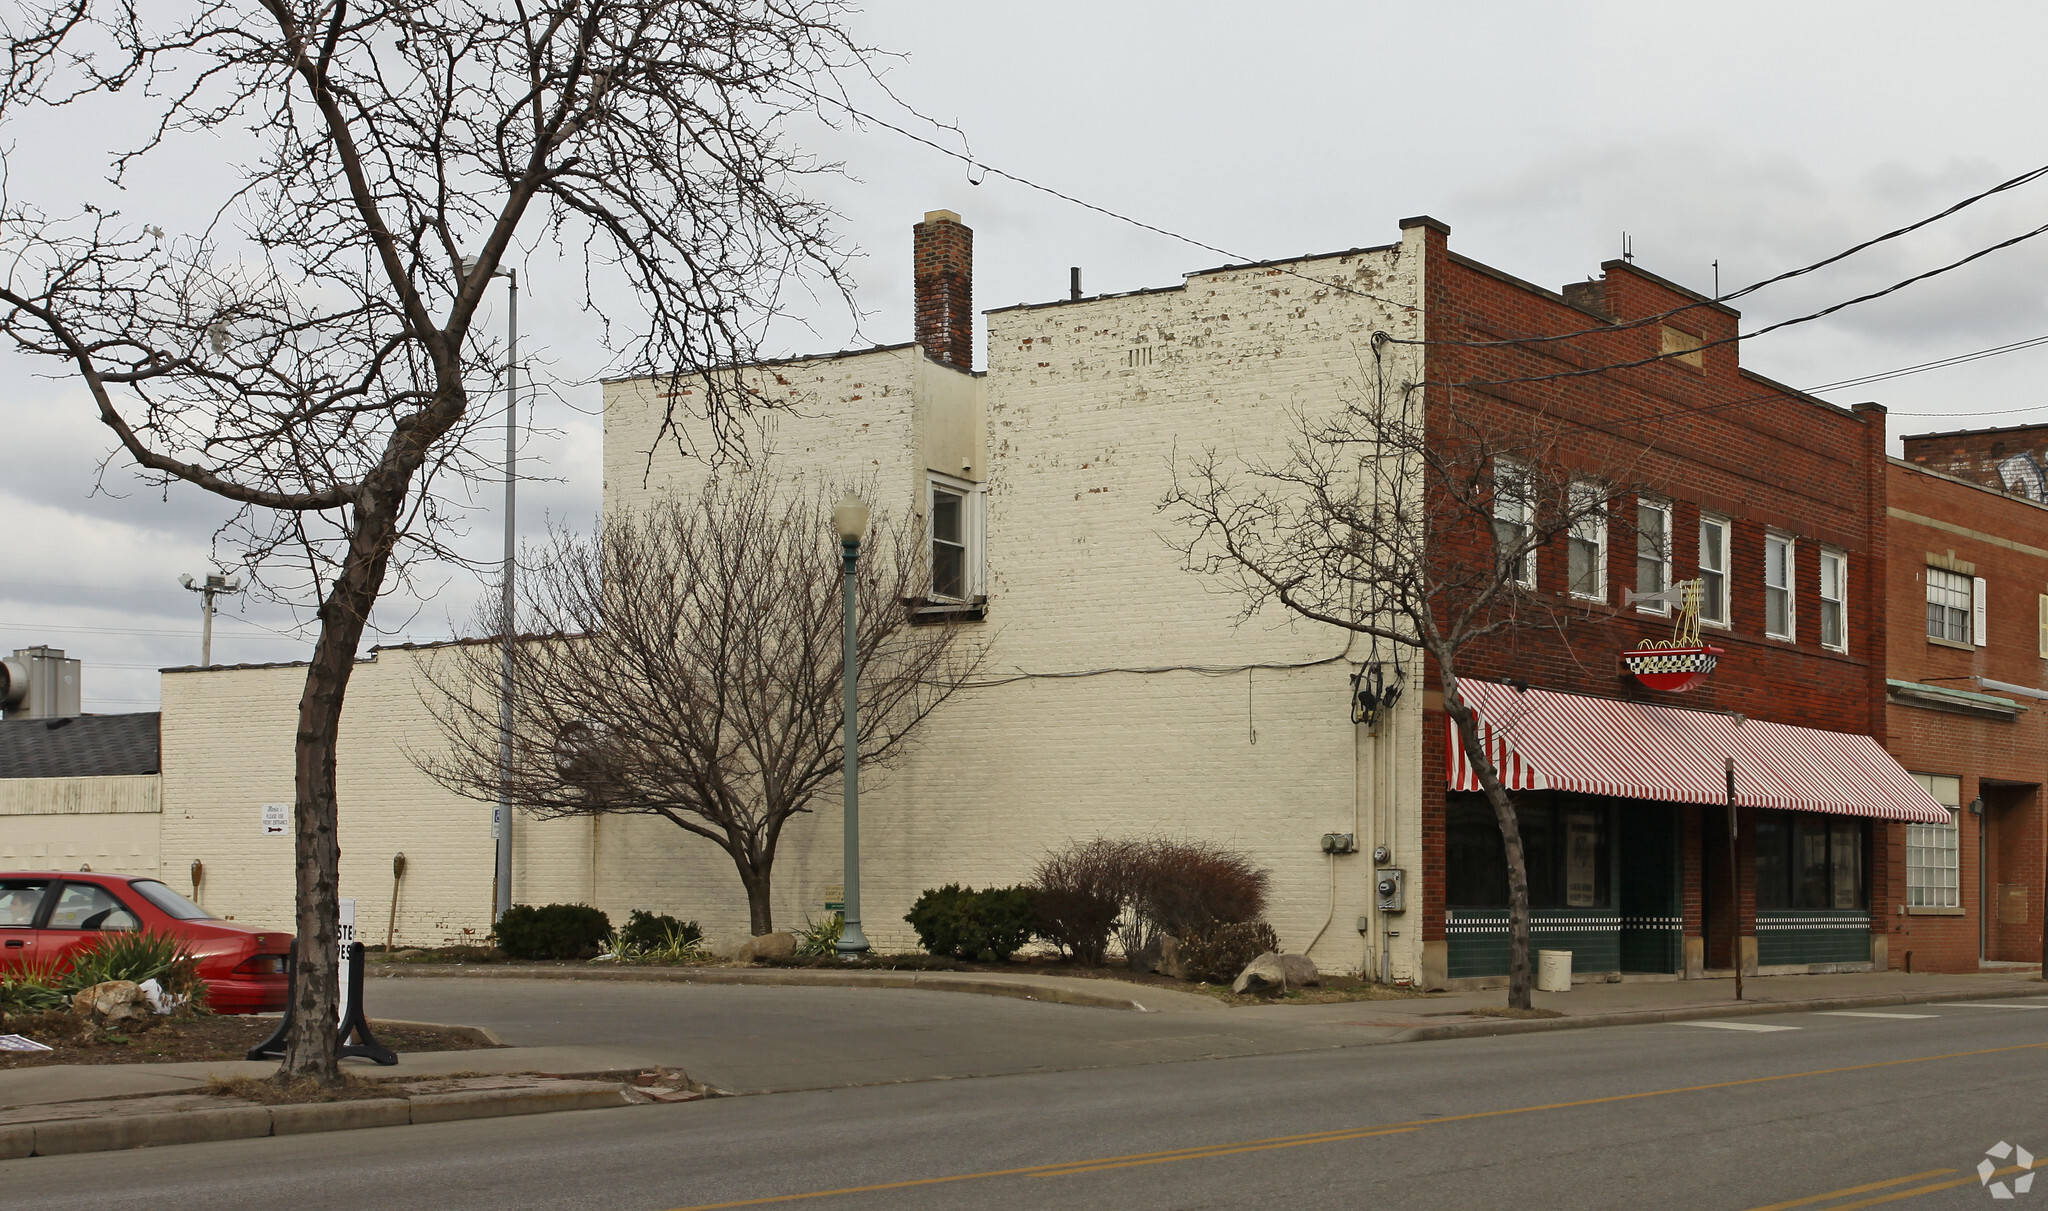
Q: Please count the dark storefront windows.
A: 2